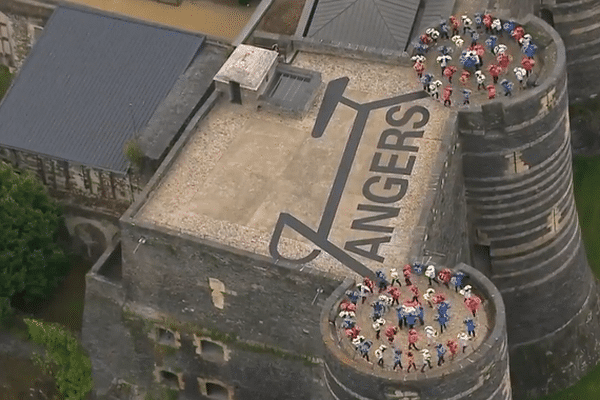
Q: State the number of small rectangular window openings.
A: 4